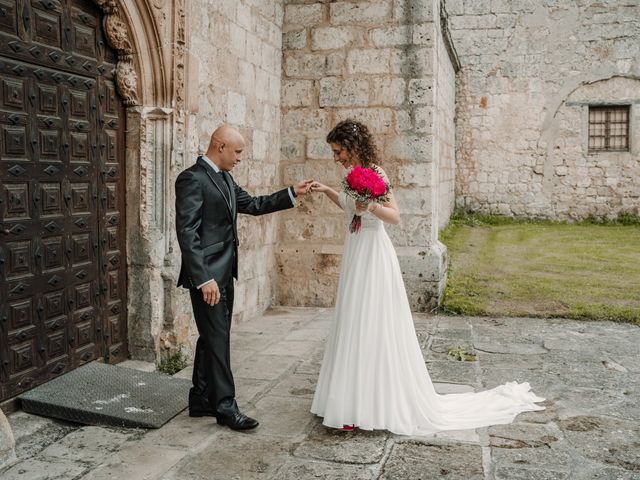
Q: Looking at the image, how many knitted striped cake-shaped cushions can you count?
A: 0